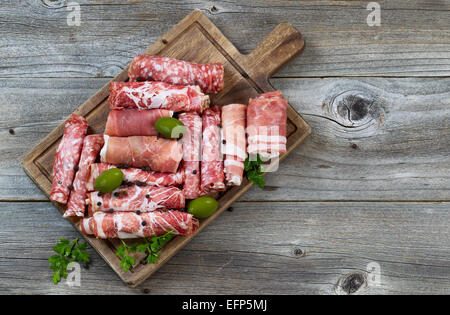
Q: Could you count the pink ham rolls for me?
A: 13